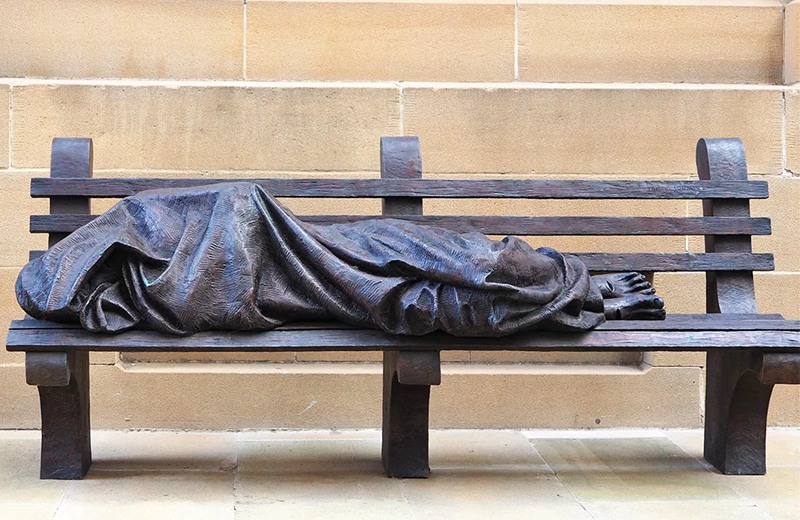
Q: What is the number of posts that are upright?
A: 3